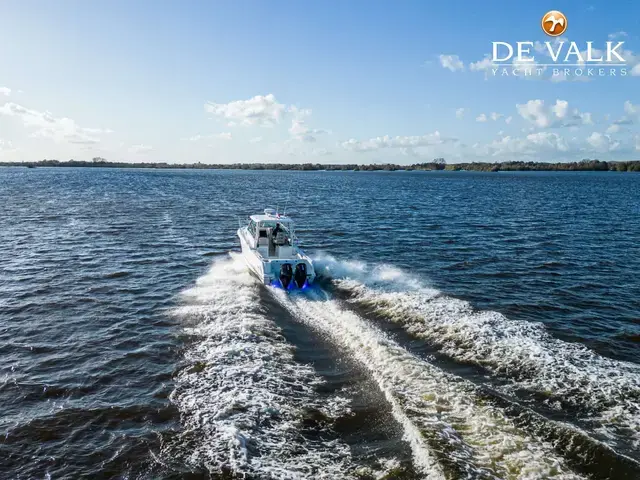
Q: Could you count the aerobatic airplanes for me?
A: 0